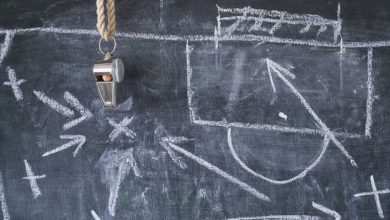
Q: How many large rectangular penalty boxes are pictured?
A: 1